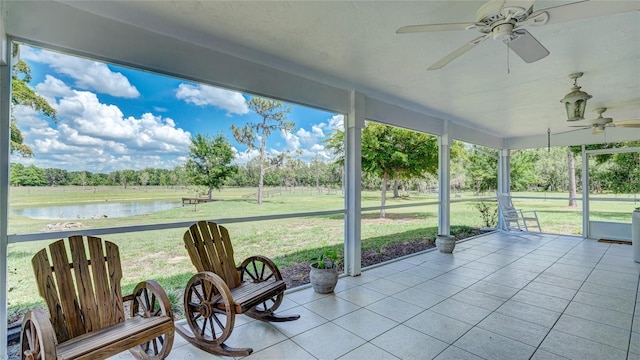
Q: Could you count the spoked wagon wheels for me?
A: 4